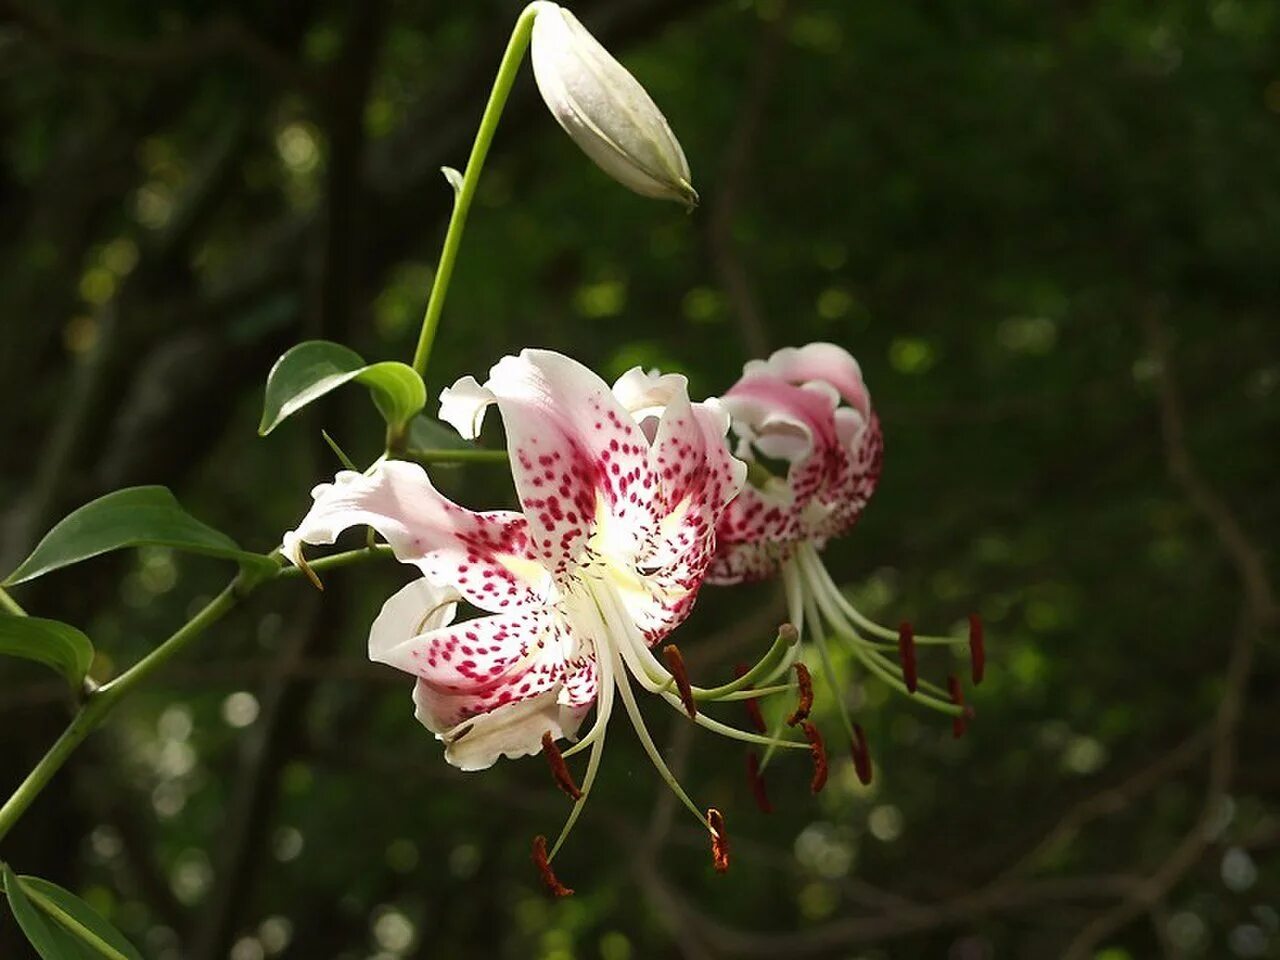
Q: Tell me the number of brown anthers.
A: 12